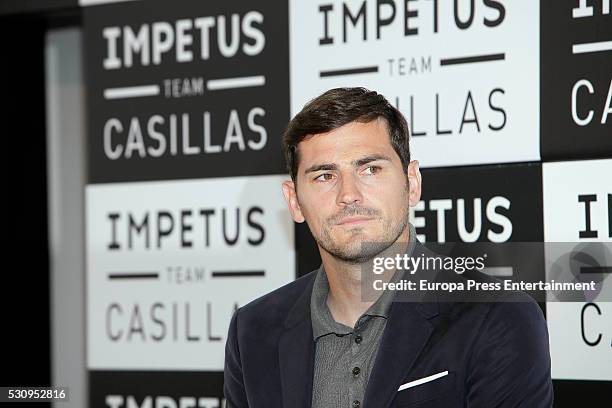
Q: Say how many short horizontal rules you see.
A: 9